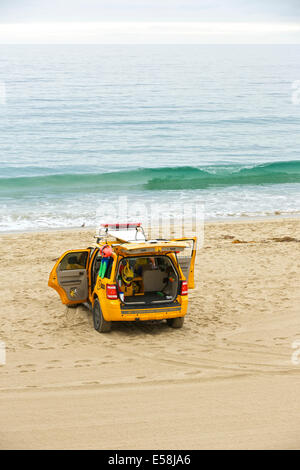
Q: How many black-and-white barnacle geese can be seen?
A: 0